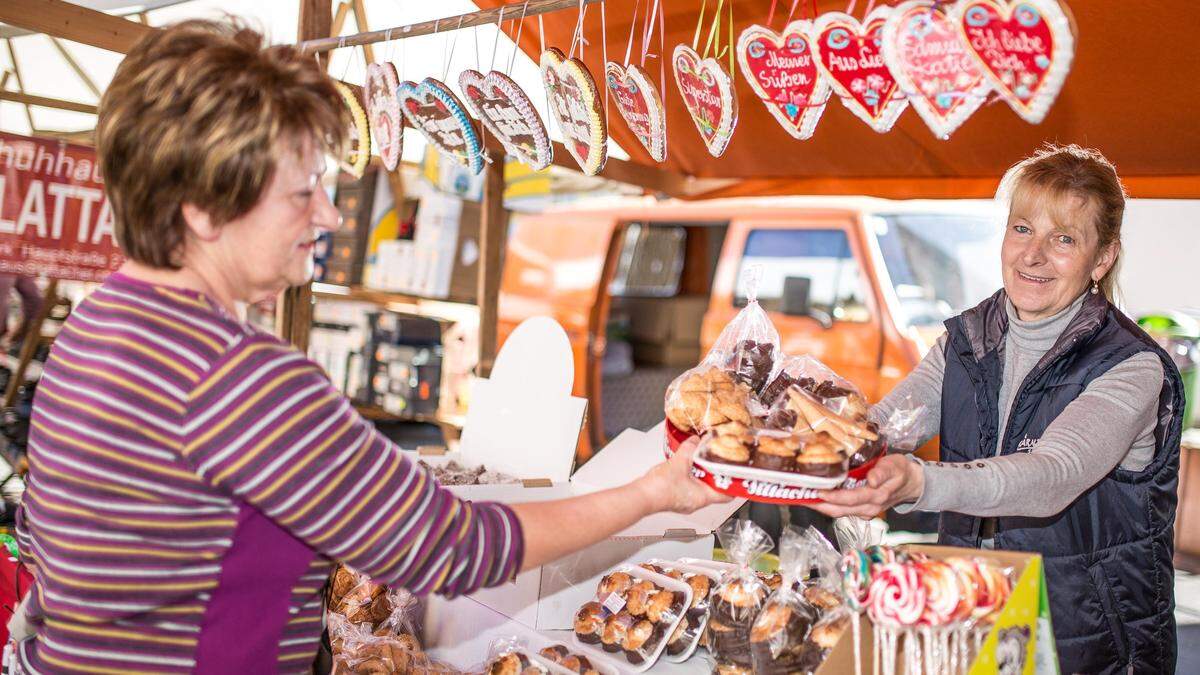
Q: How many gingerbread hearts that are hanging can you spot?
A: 11